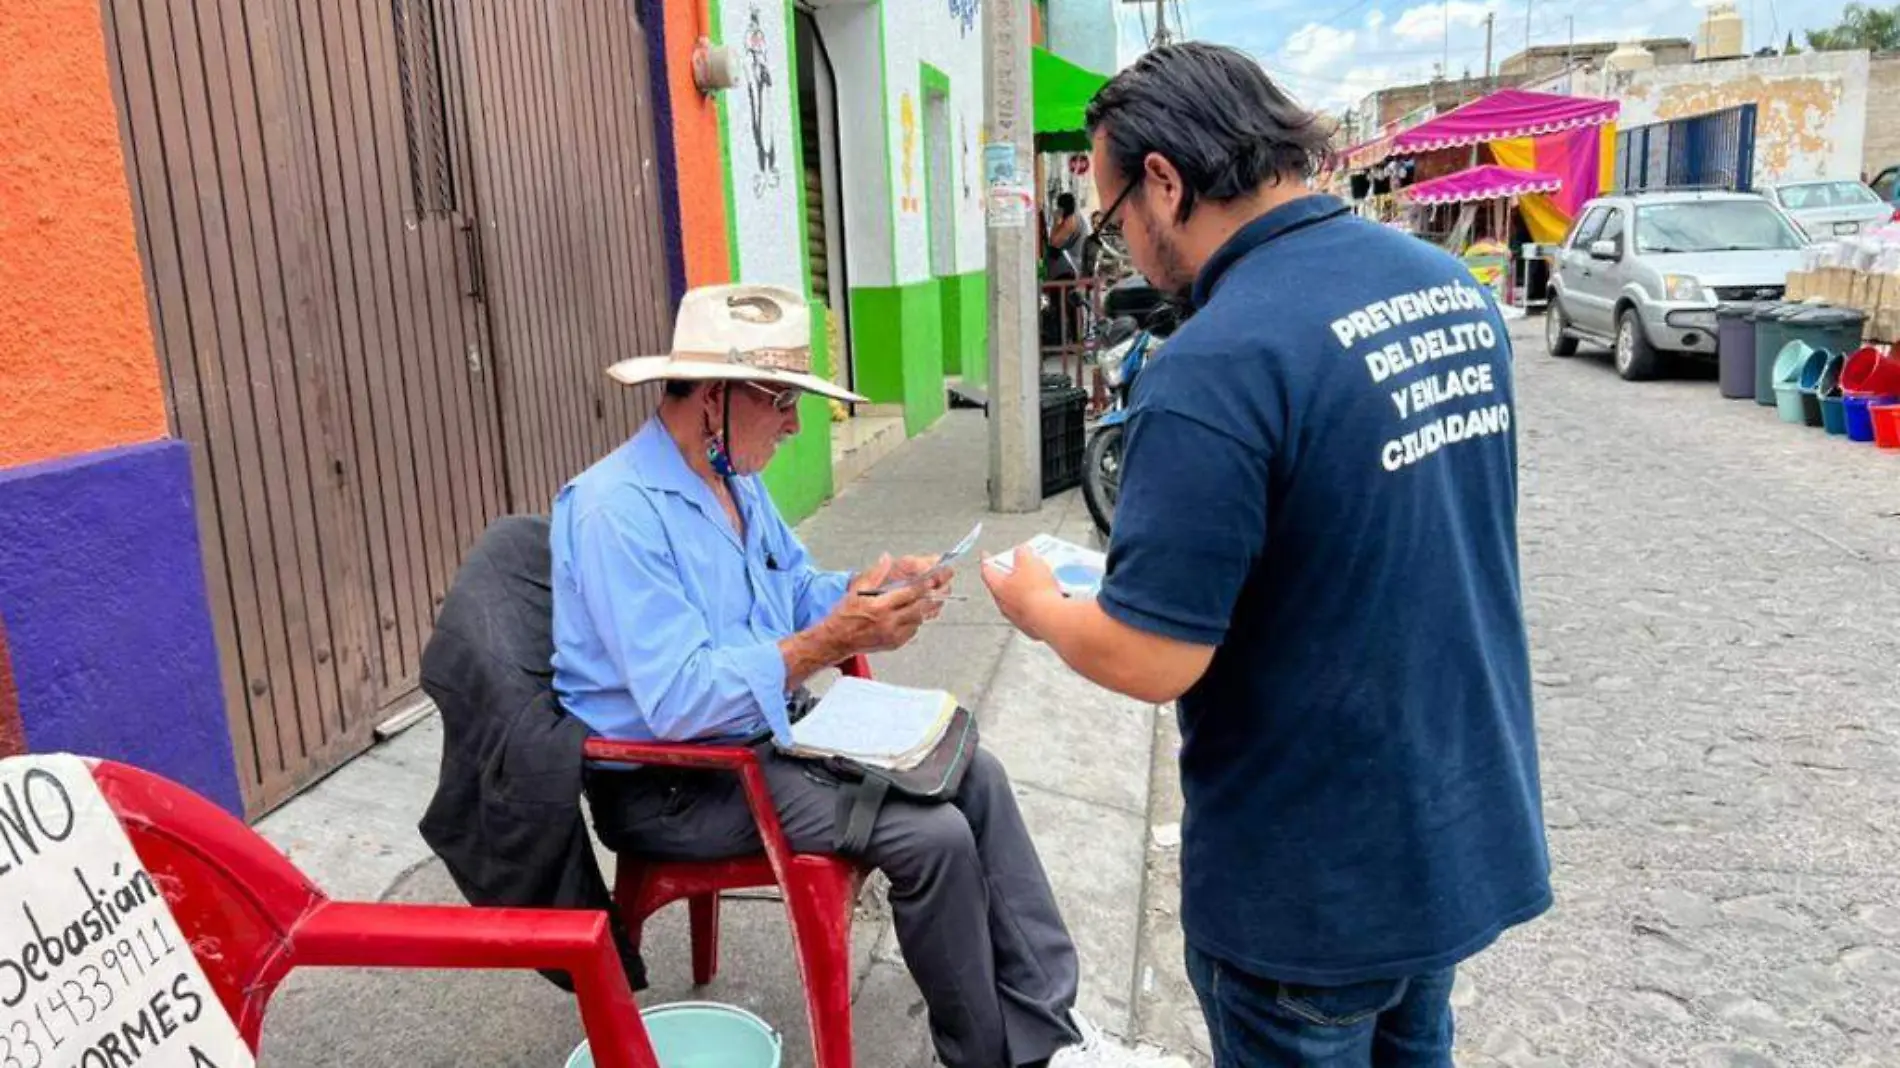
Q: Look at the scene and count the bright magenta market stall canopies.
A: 2